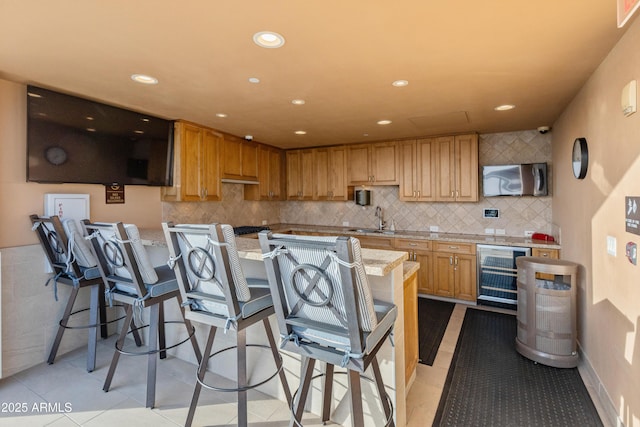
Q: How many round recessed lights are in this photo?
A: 8